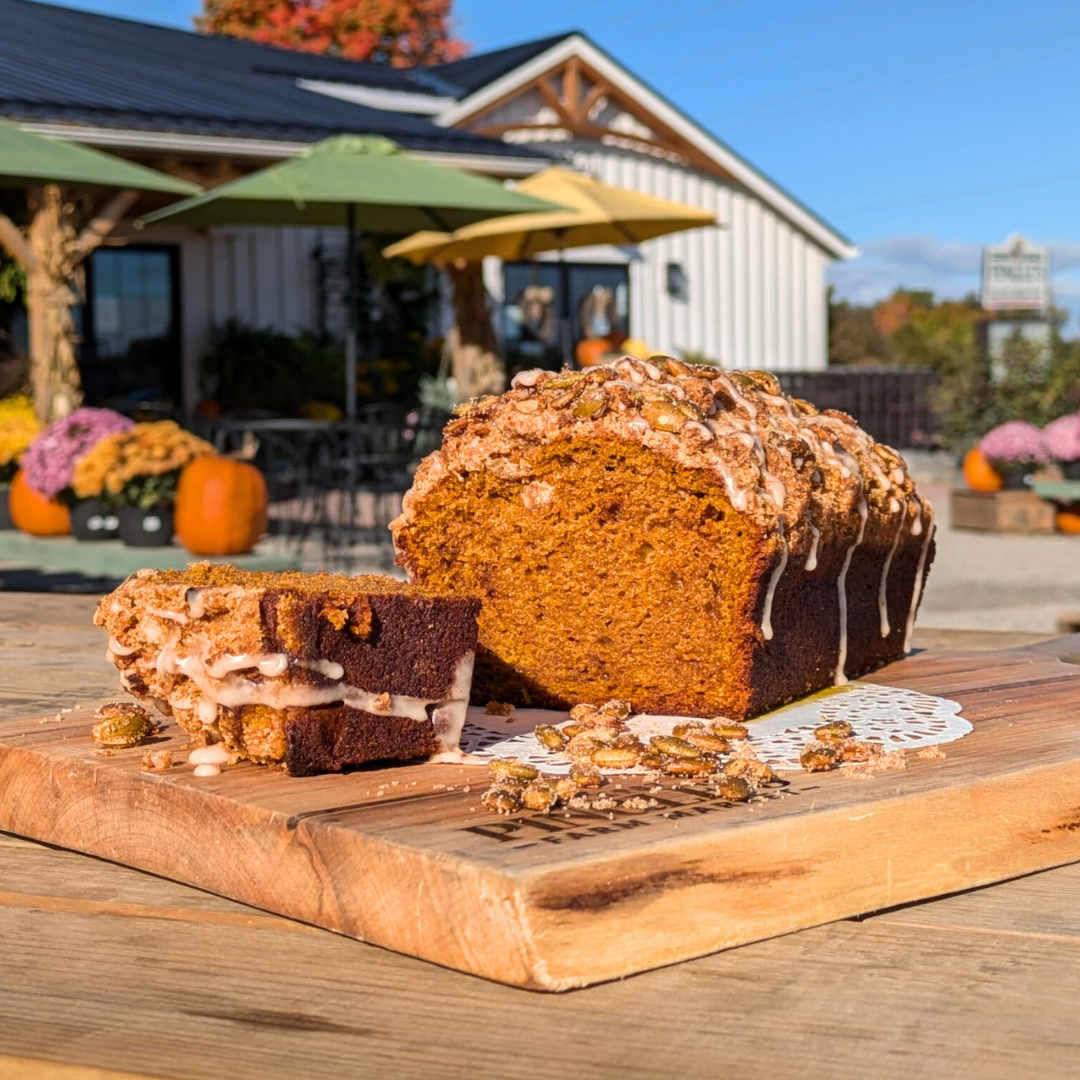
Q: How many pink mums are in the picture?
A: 3